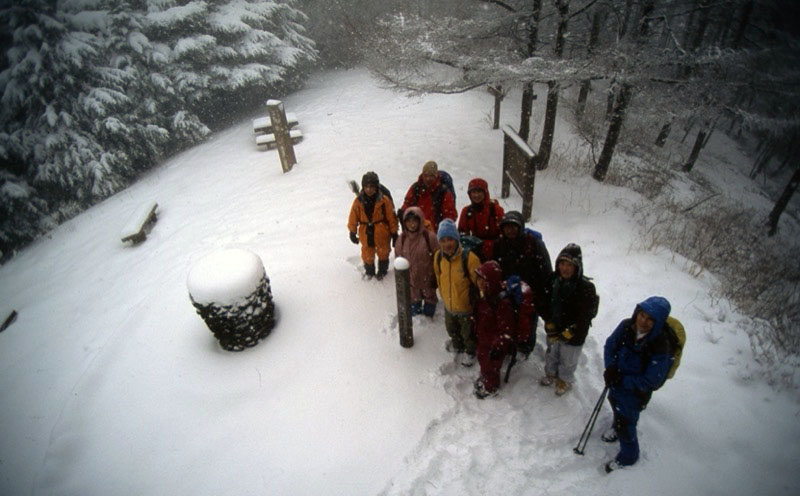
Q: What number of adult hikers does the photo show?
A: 9